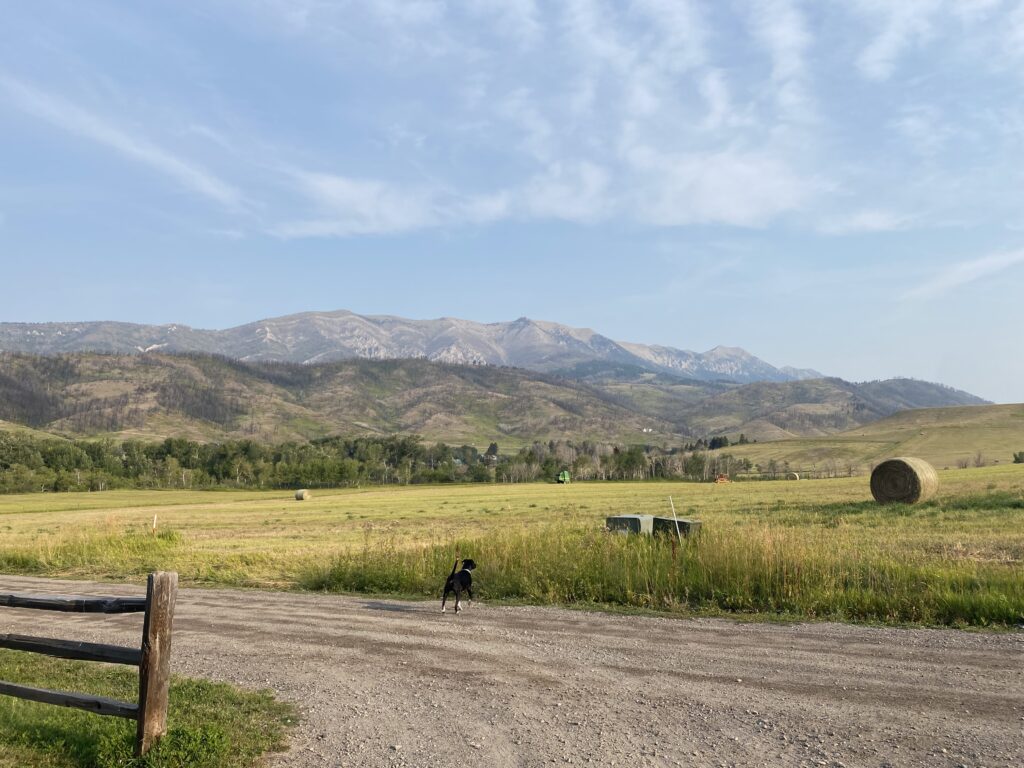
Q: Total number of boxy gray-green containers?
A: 2